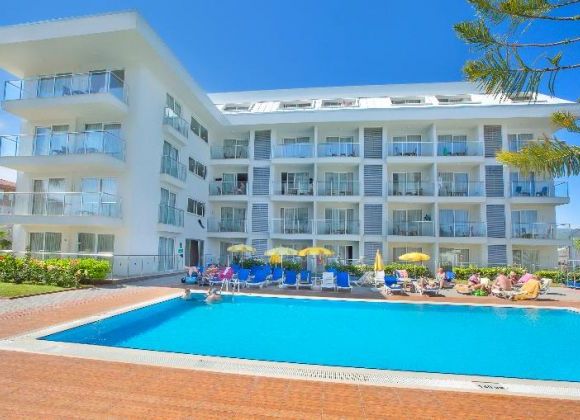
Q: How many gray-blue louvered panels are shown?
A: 12